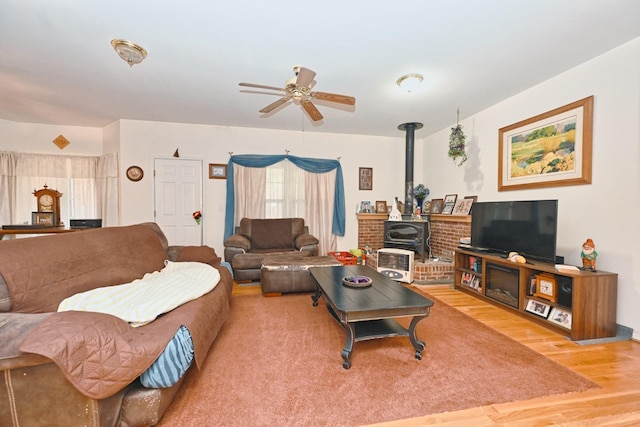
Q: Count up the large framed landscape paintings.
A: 1